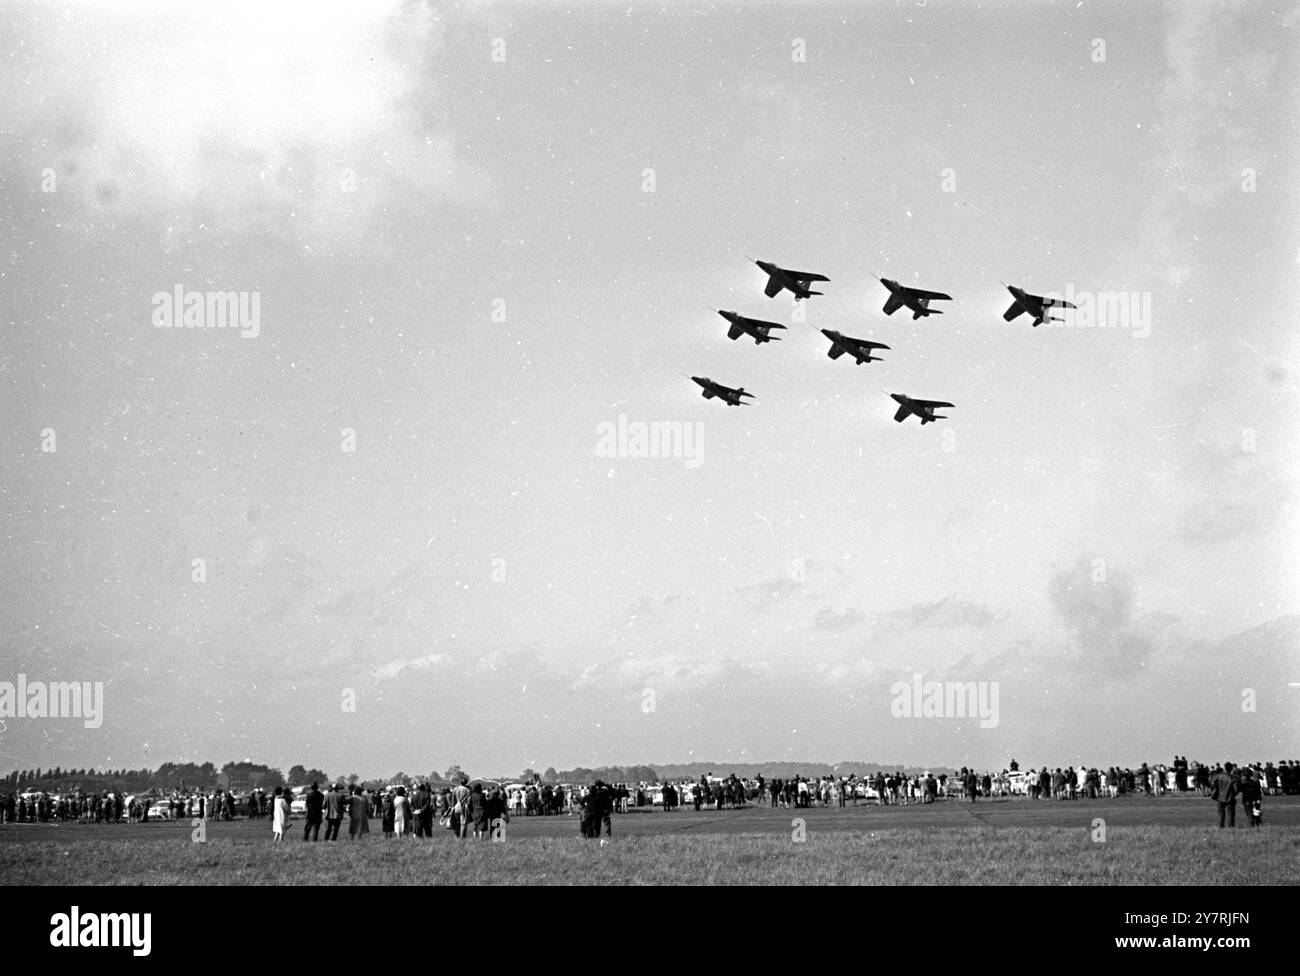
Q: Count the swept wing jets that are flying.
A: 7